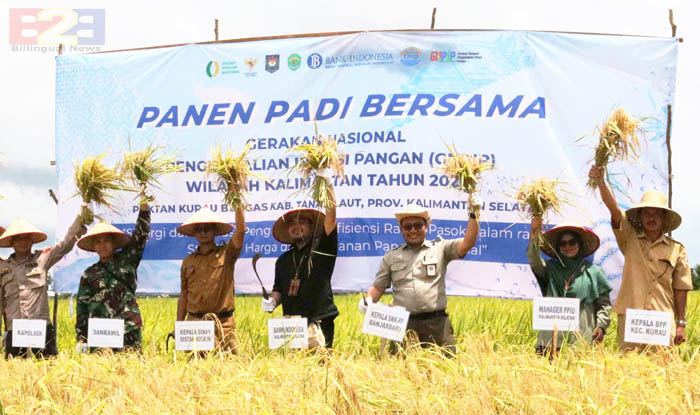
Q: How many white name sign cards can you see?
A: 7